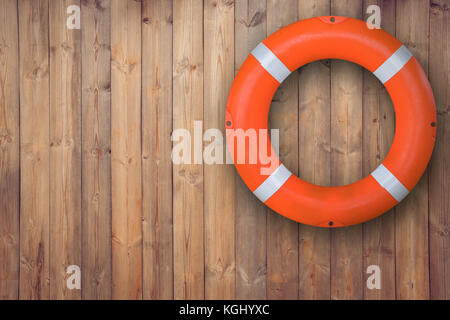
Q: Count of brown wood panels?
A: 15